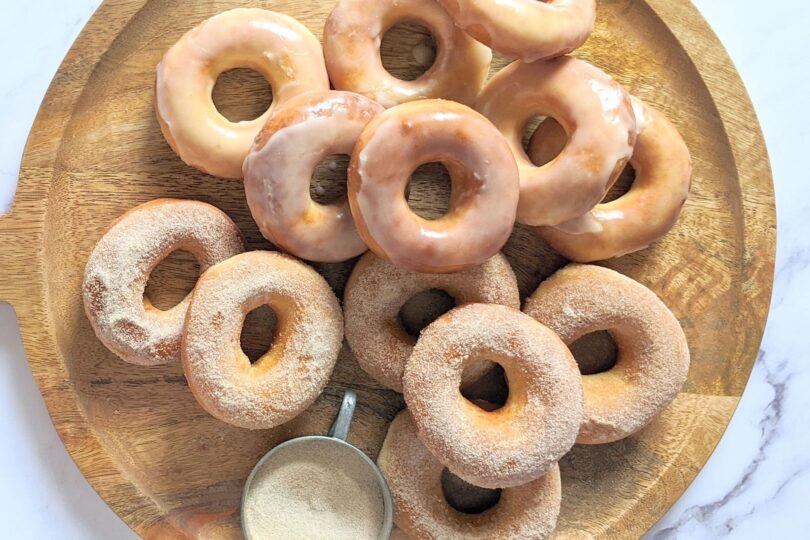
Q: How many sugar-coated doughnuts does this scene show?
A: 6